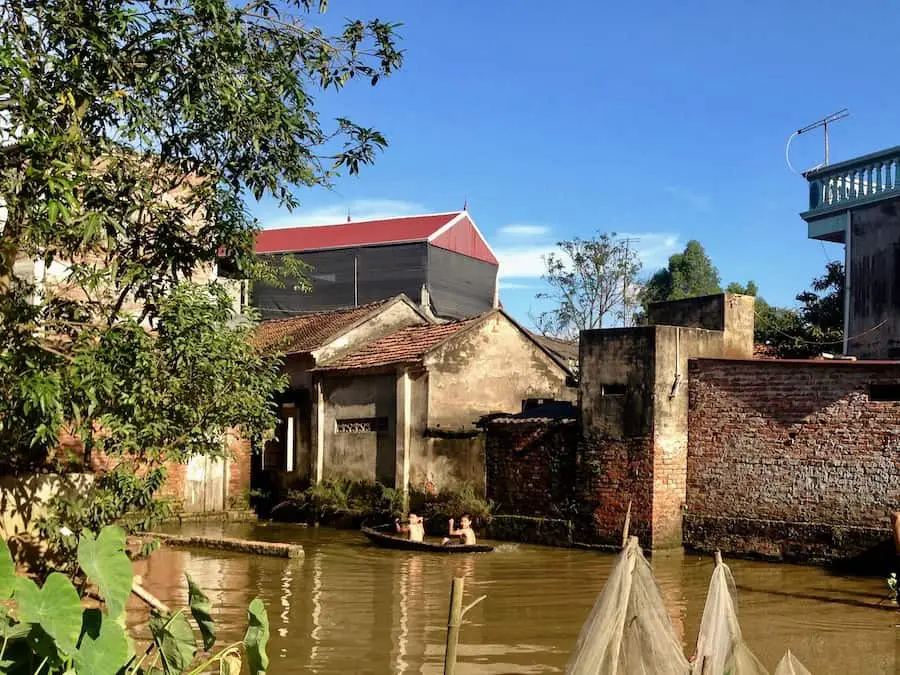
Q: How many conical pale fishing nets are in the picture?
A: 3